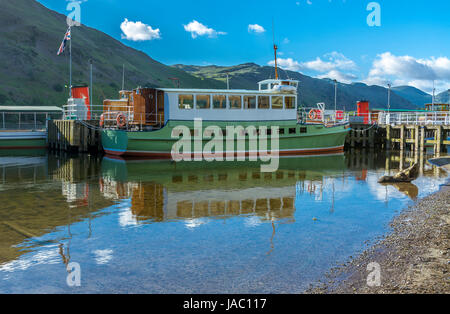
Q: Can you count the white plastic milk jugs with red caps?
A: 0